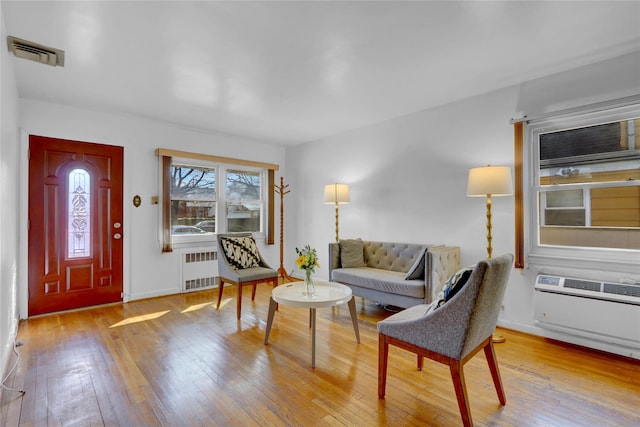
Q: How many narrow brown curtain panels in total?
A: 3